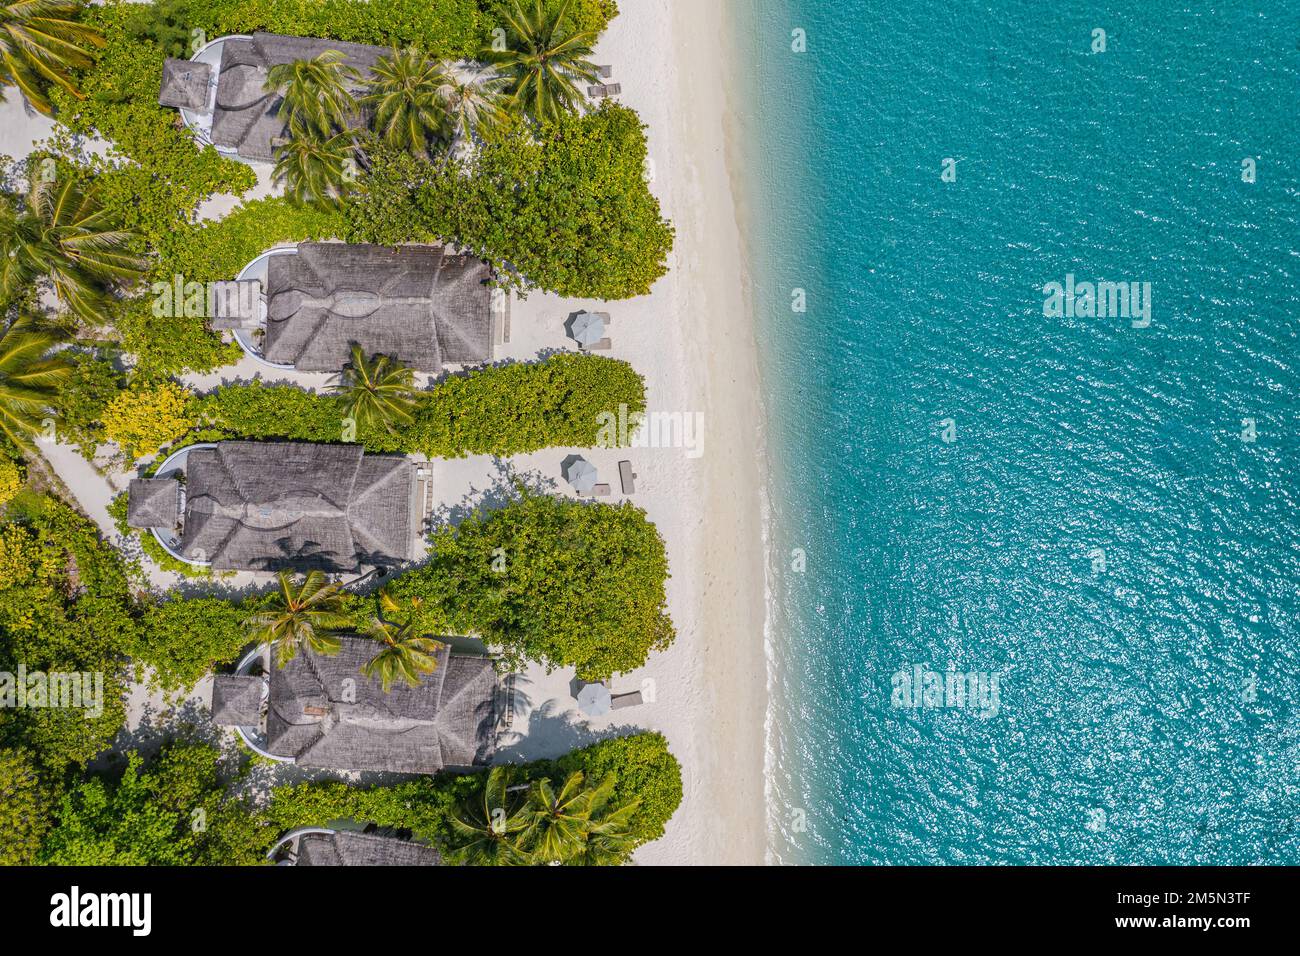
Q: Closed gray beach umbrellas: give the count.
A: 0